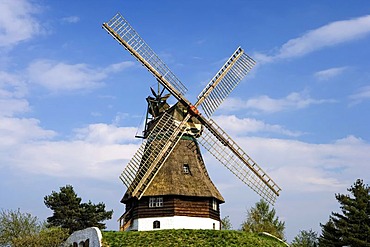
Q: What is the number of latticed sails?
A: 4